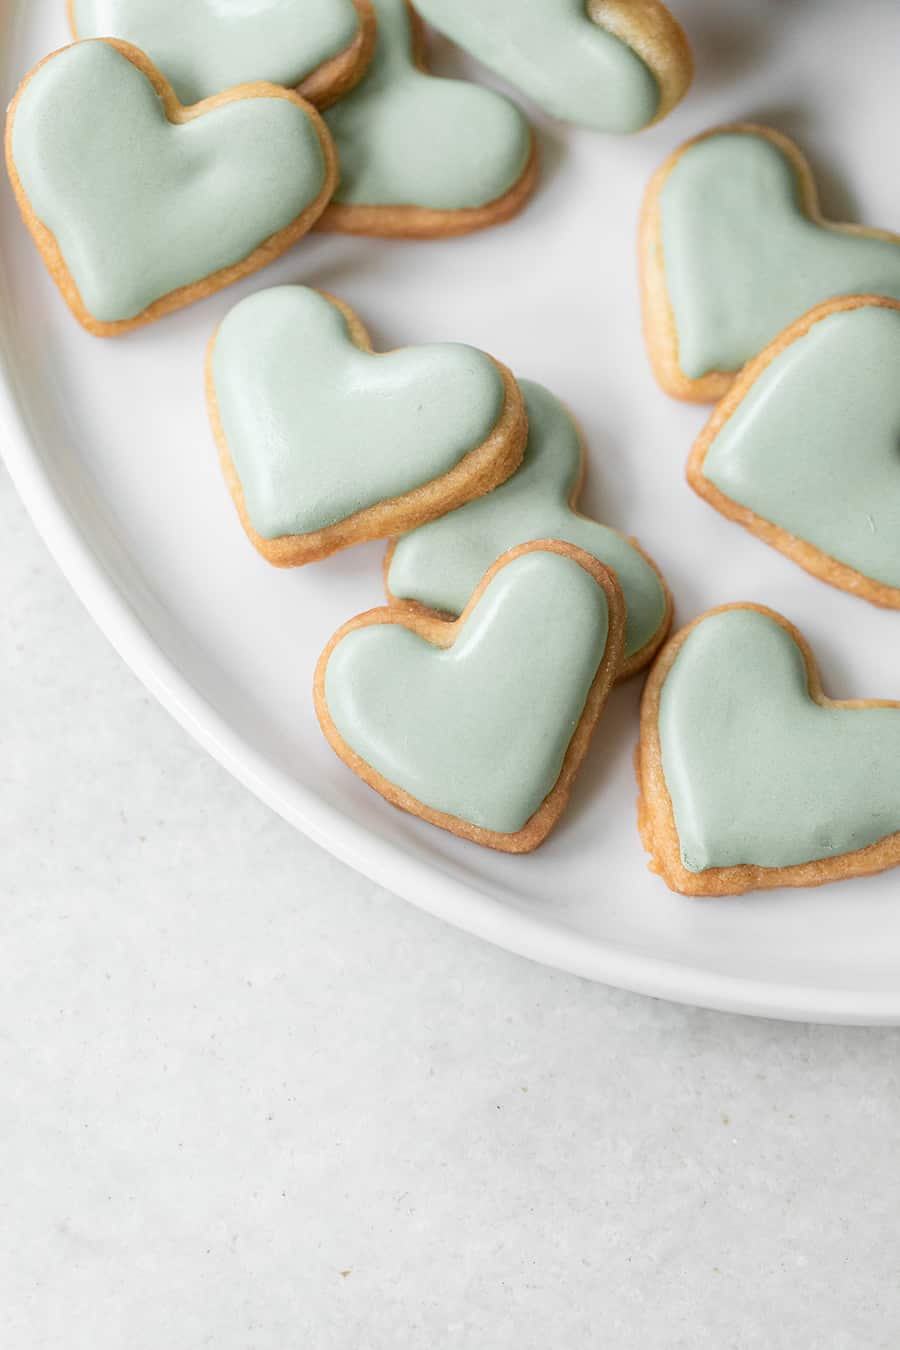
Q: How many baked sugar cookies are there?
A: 10